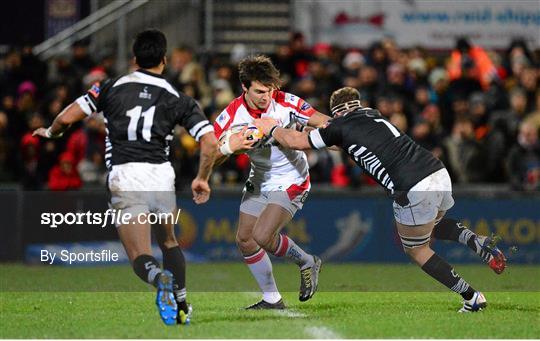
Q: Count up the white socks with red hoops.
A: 2